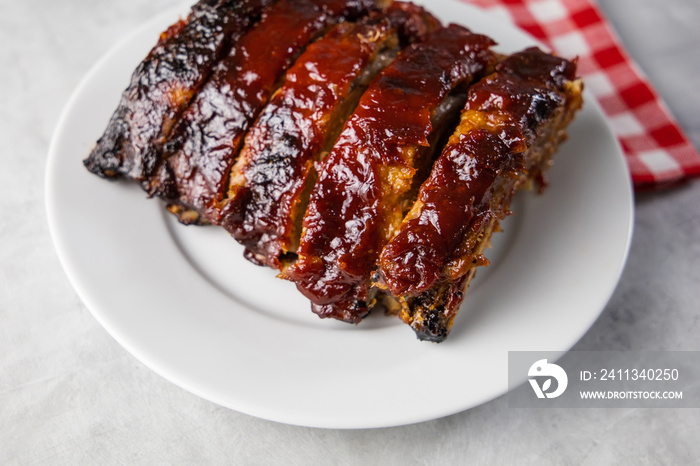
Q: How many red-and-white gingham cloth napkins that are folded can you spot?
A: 1